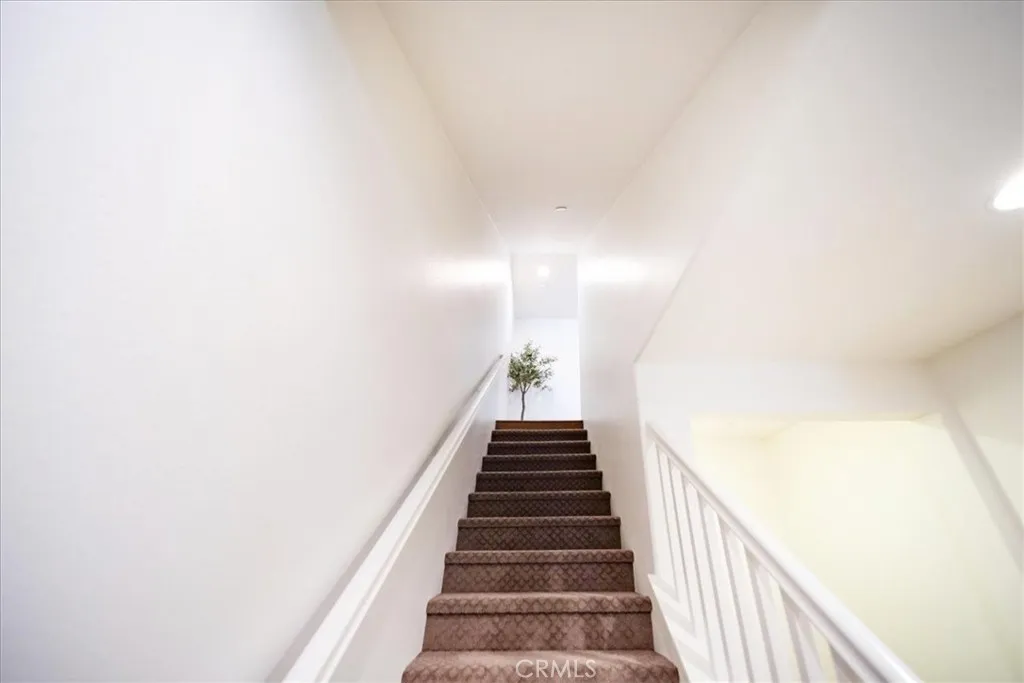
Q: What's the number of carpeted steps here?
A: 9